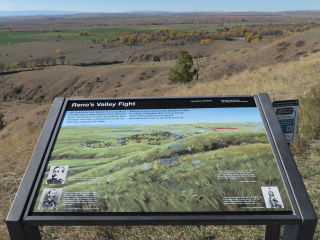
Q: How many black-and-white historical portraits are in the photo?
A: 3